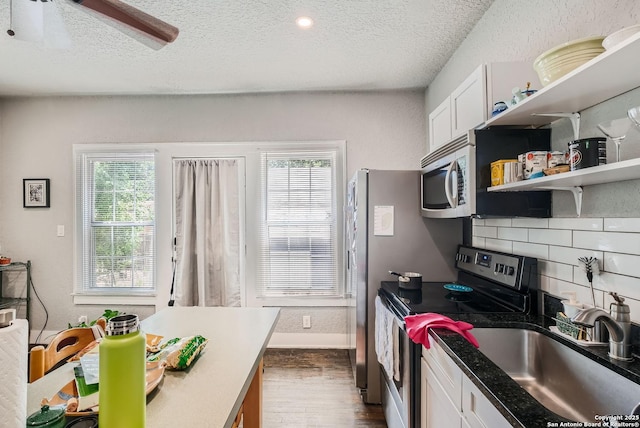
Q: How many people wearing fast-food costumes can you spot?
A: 0